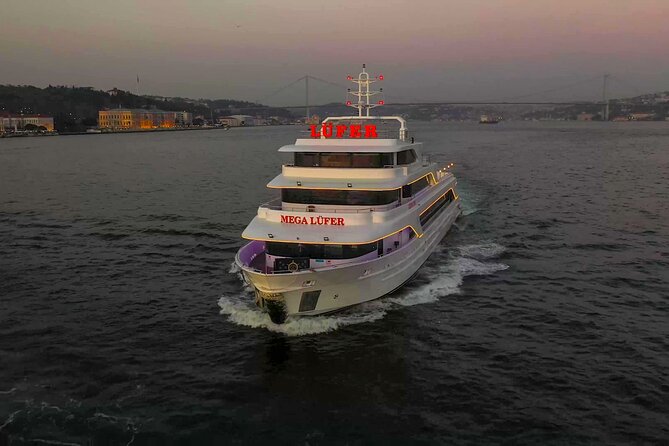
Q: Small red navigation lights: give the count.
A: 4